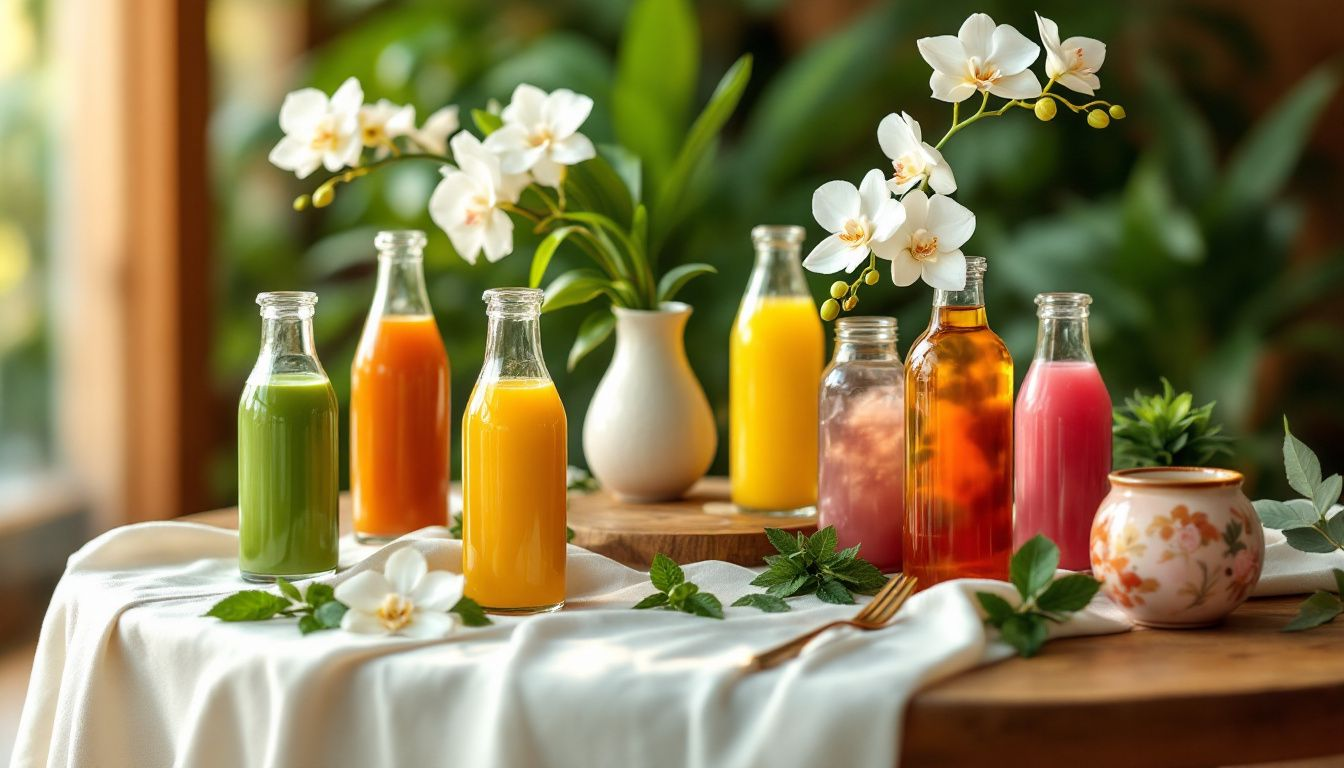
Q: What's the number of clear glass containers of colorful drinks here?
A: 7